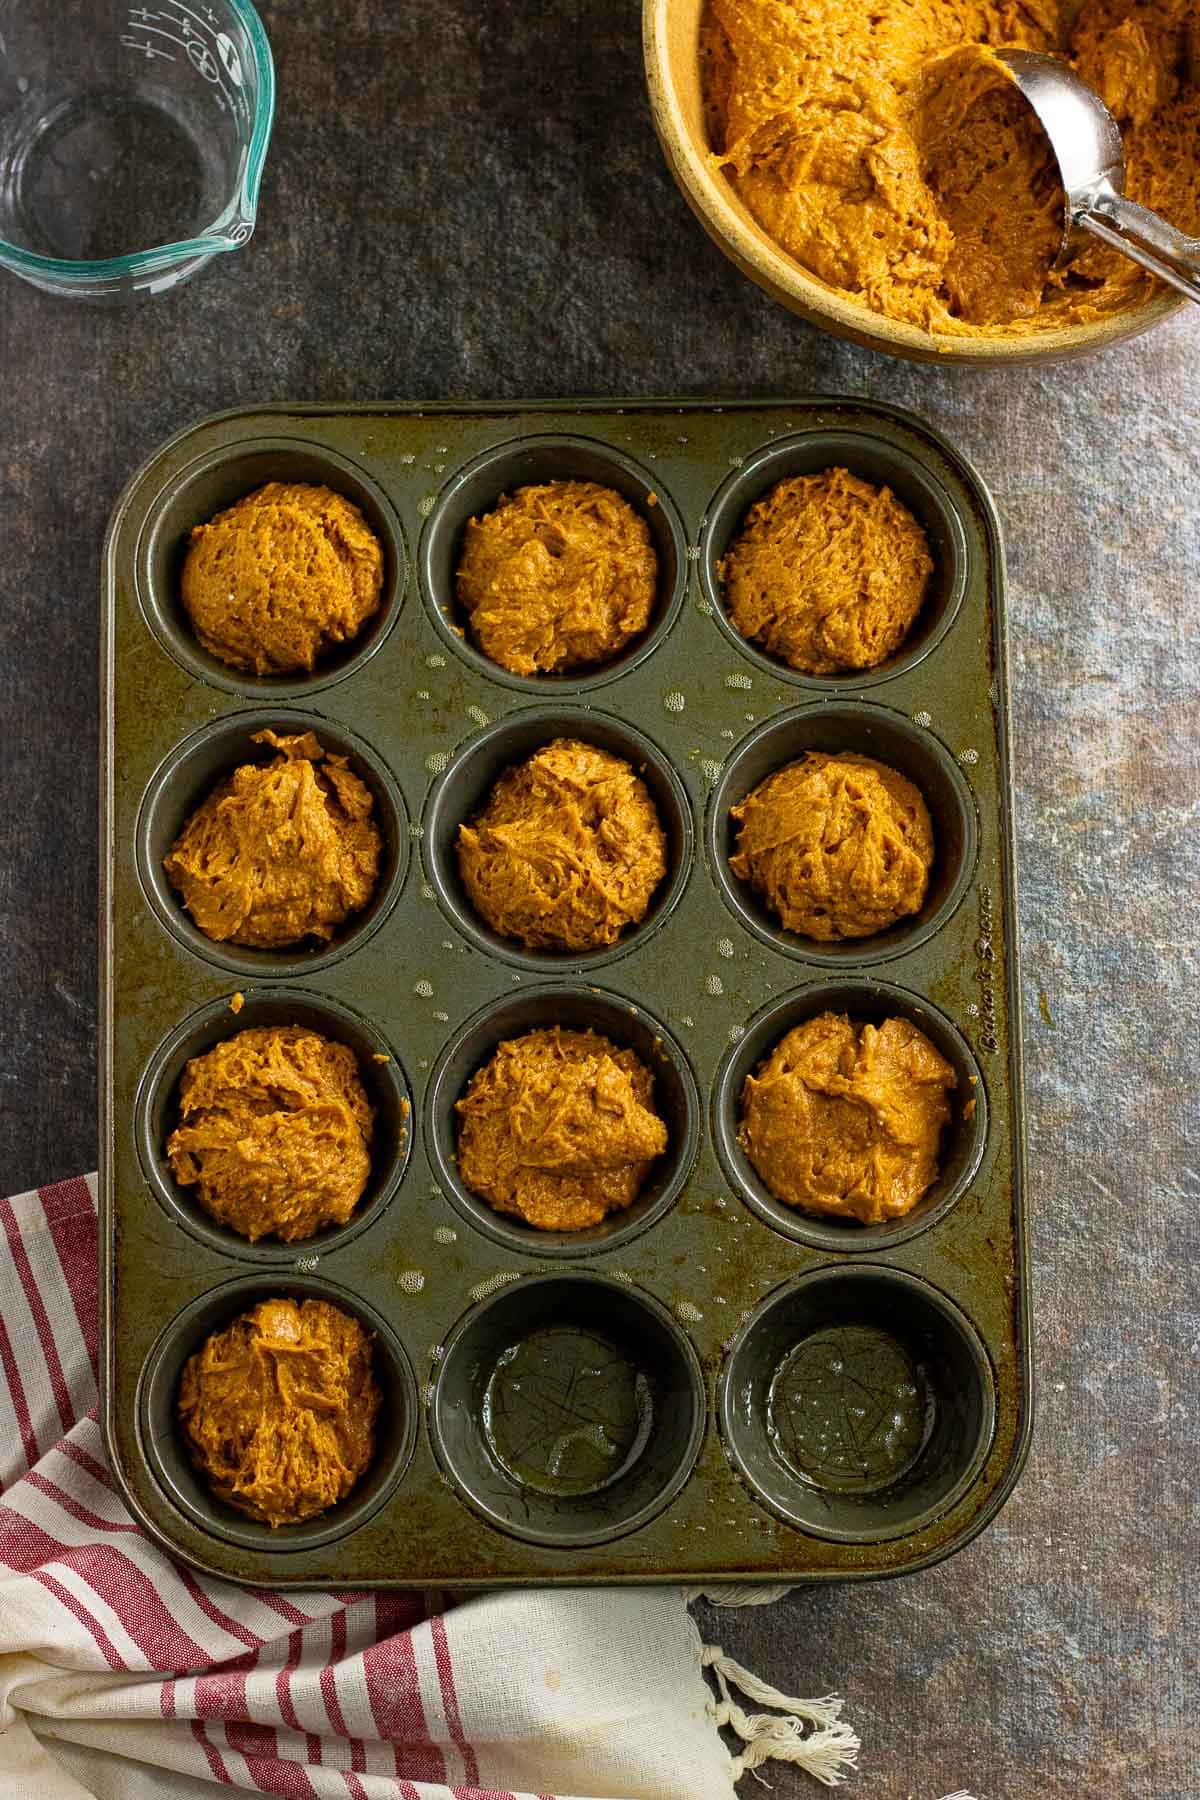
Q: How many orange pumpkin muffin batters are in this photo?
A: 10